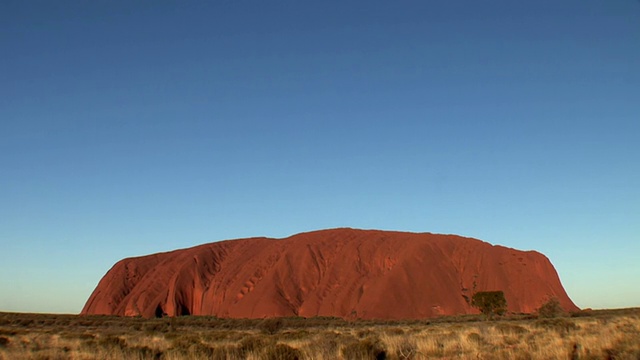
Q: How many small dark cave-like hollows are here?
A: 2